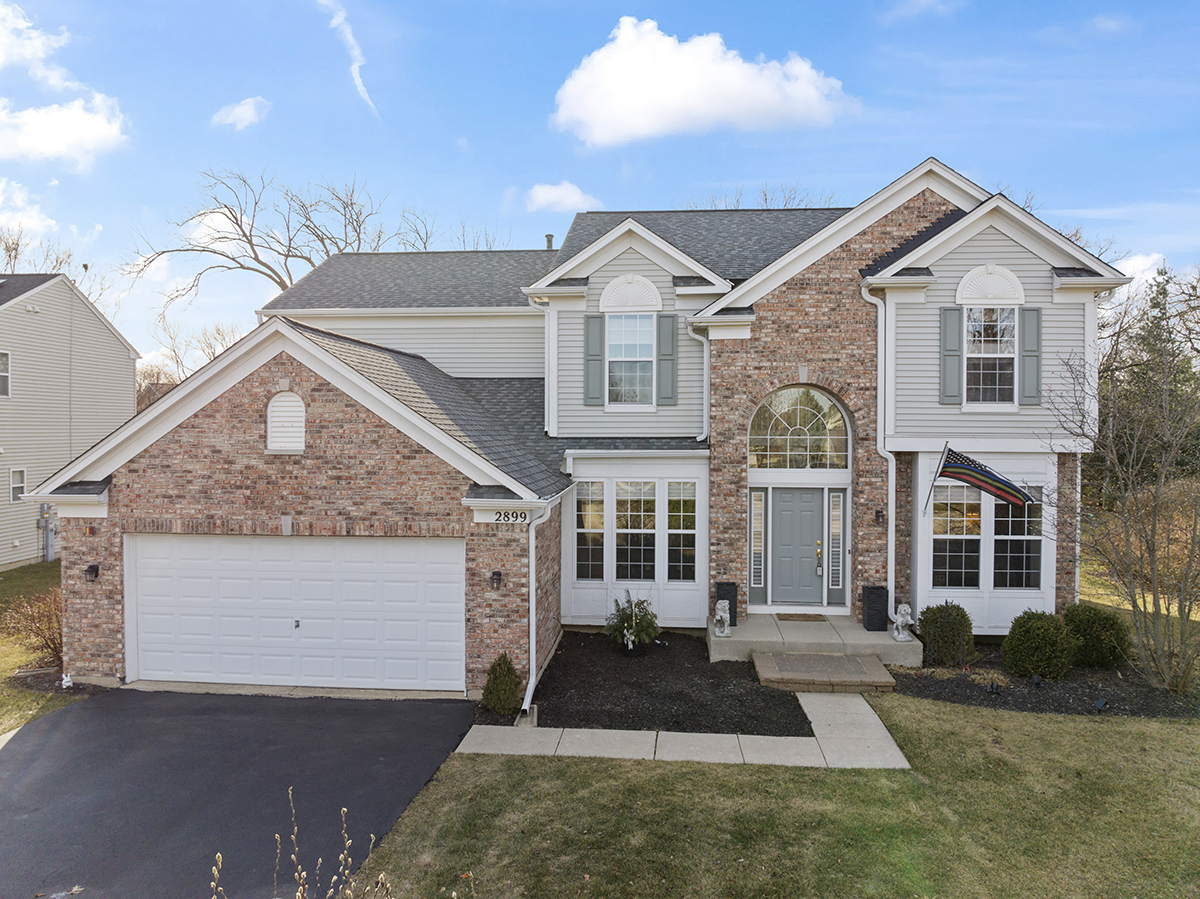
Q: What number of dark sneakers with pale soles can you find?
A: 0